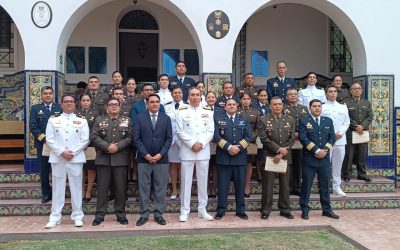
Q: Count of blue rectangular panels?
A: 5